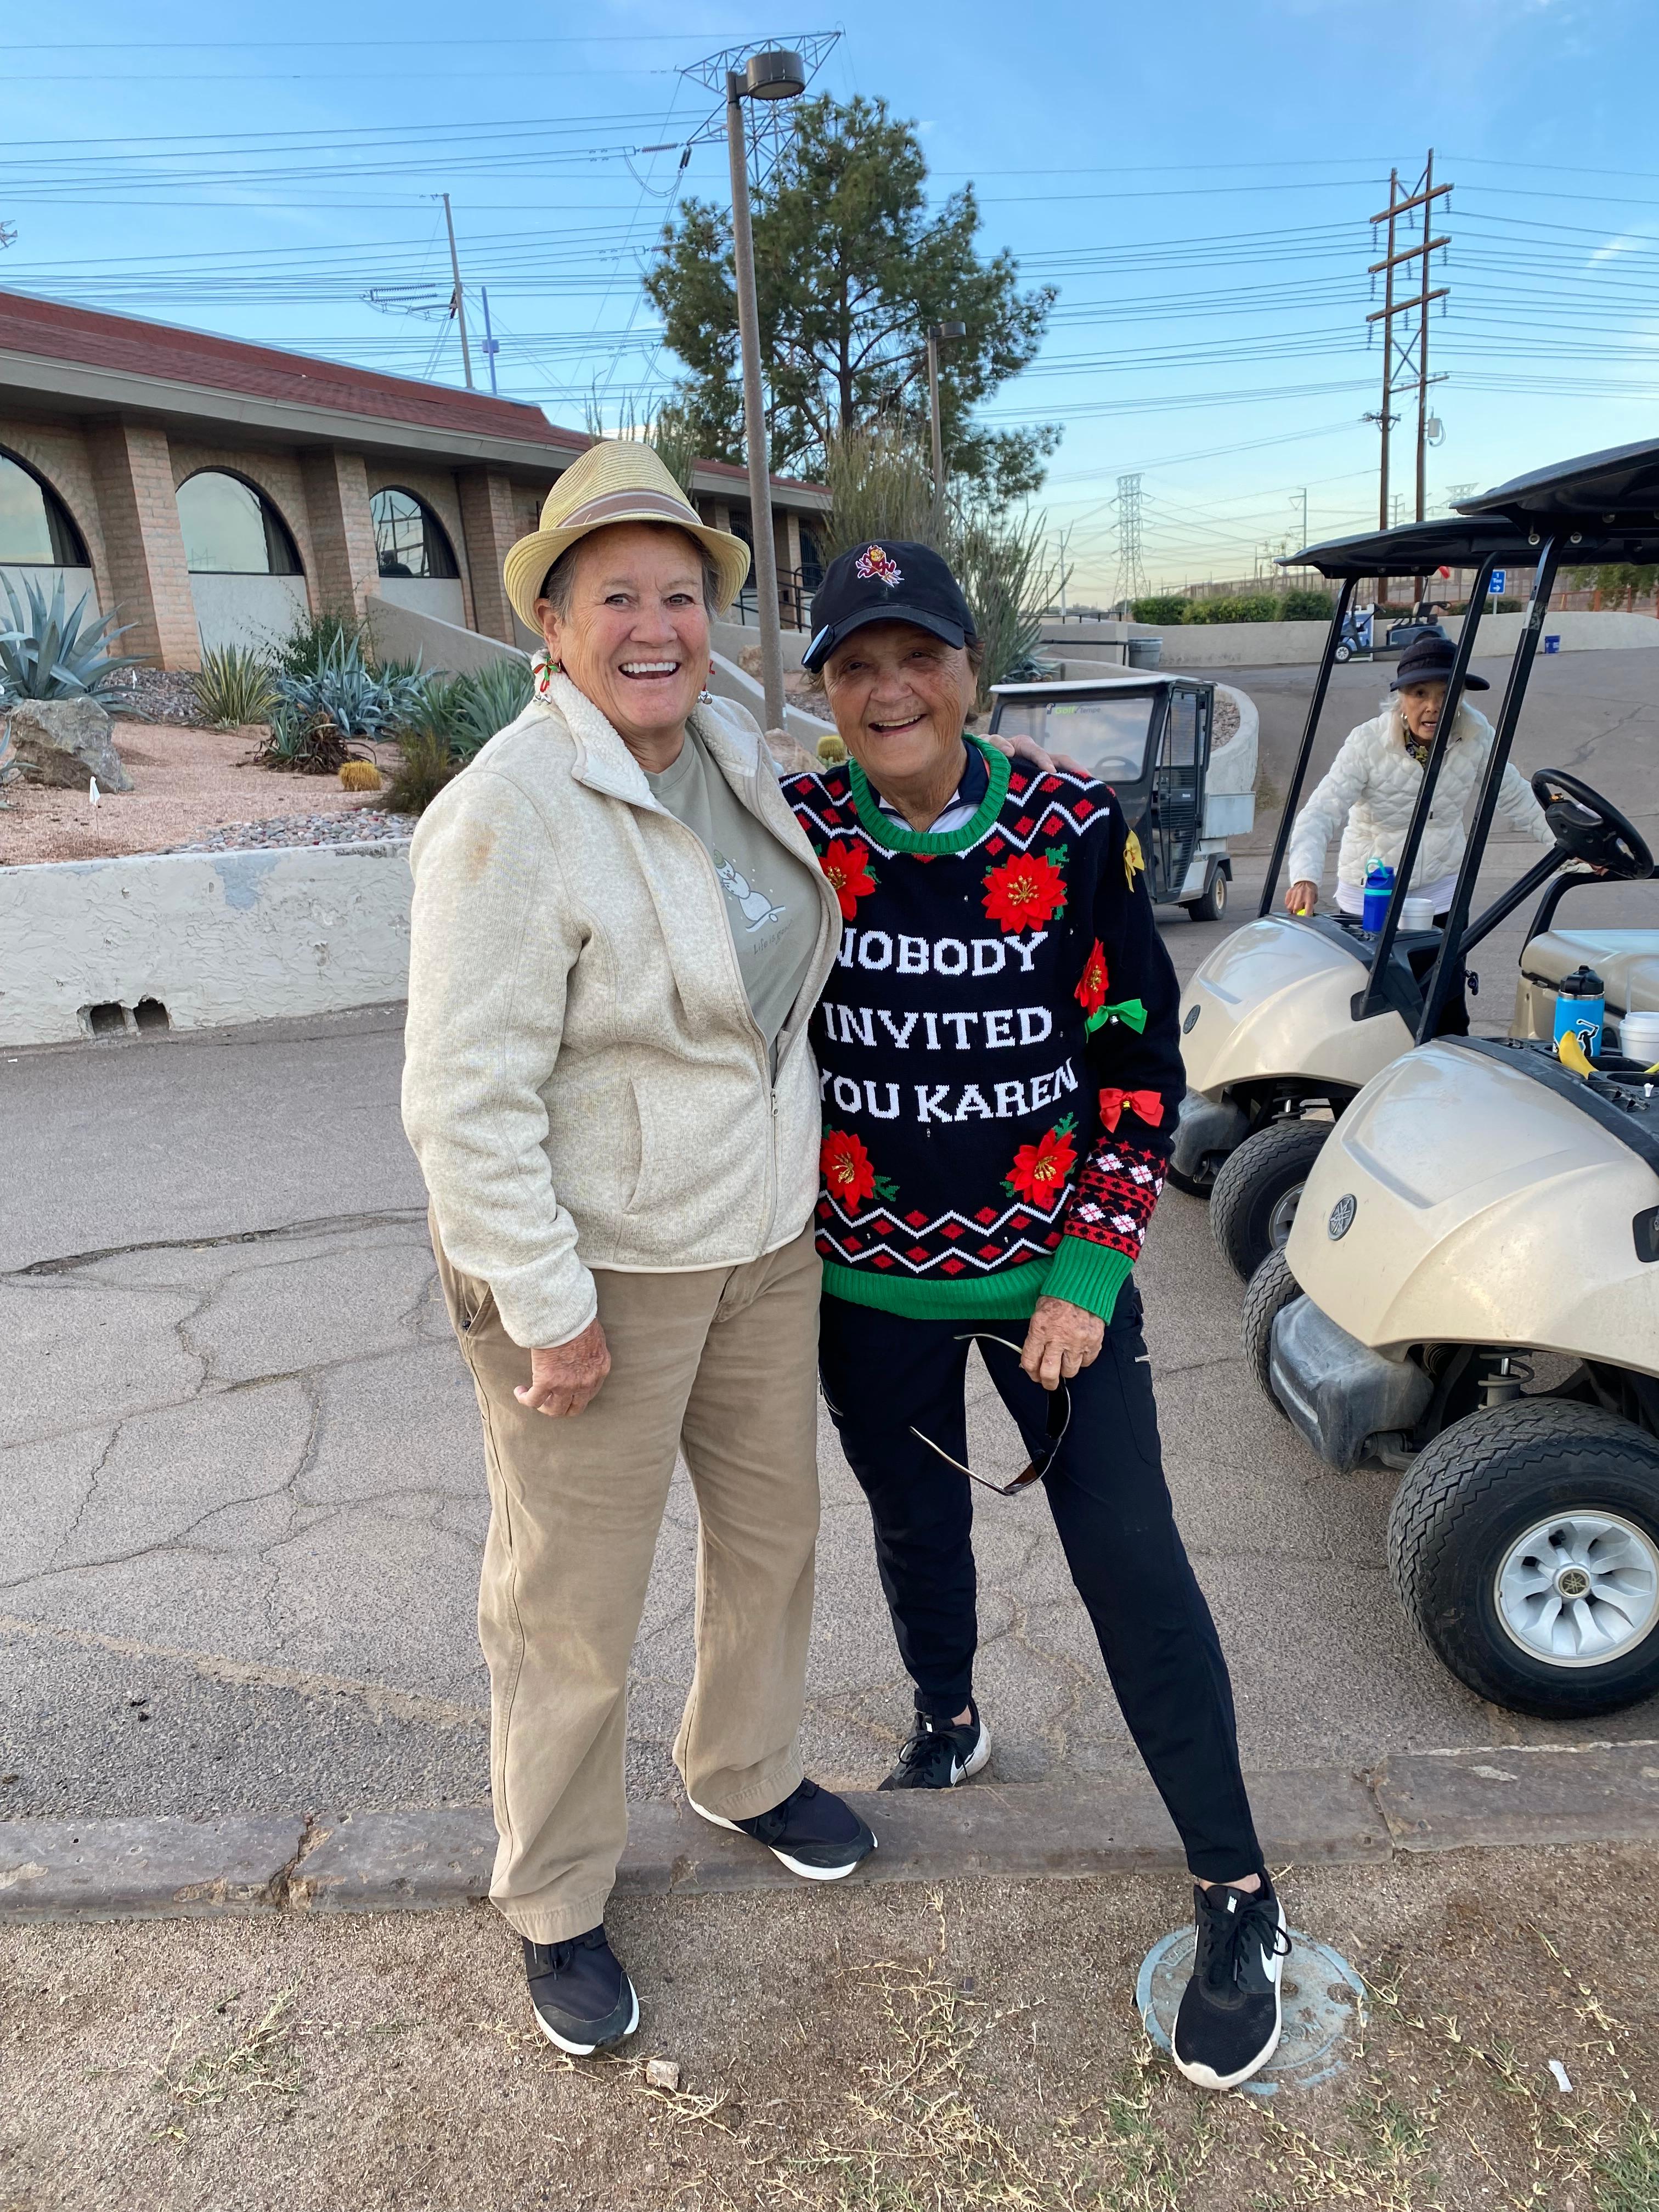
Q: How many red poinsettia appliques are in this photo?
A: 5